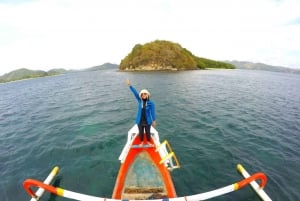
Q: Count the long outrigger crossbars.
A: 1